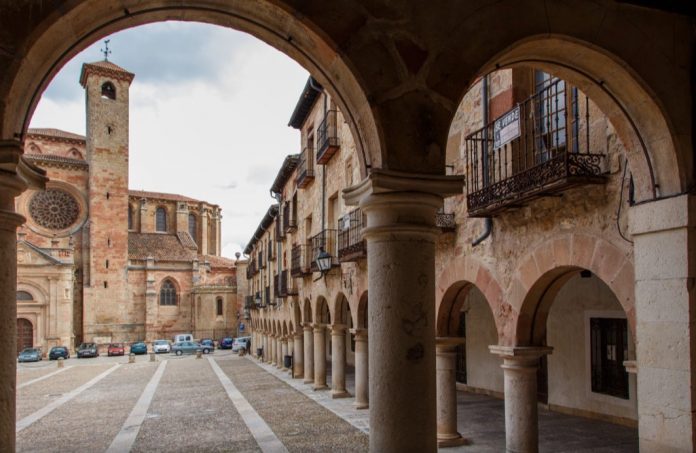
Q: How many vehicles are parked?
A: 11